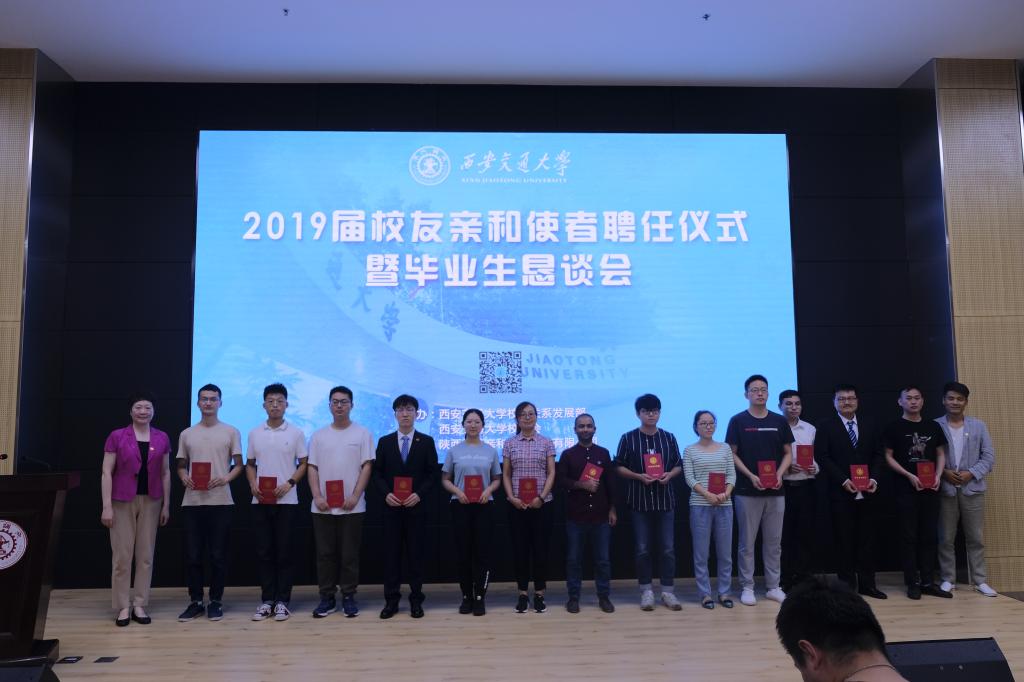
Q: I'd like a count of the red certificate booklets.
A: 13